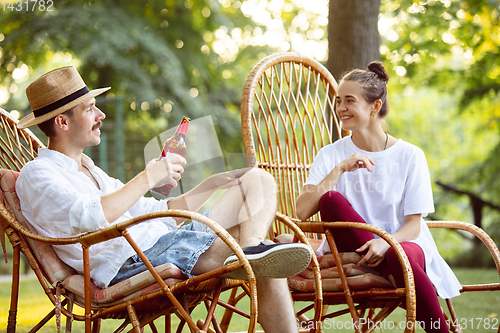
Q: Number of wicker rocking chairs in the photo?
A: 2